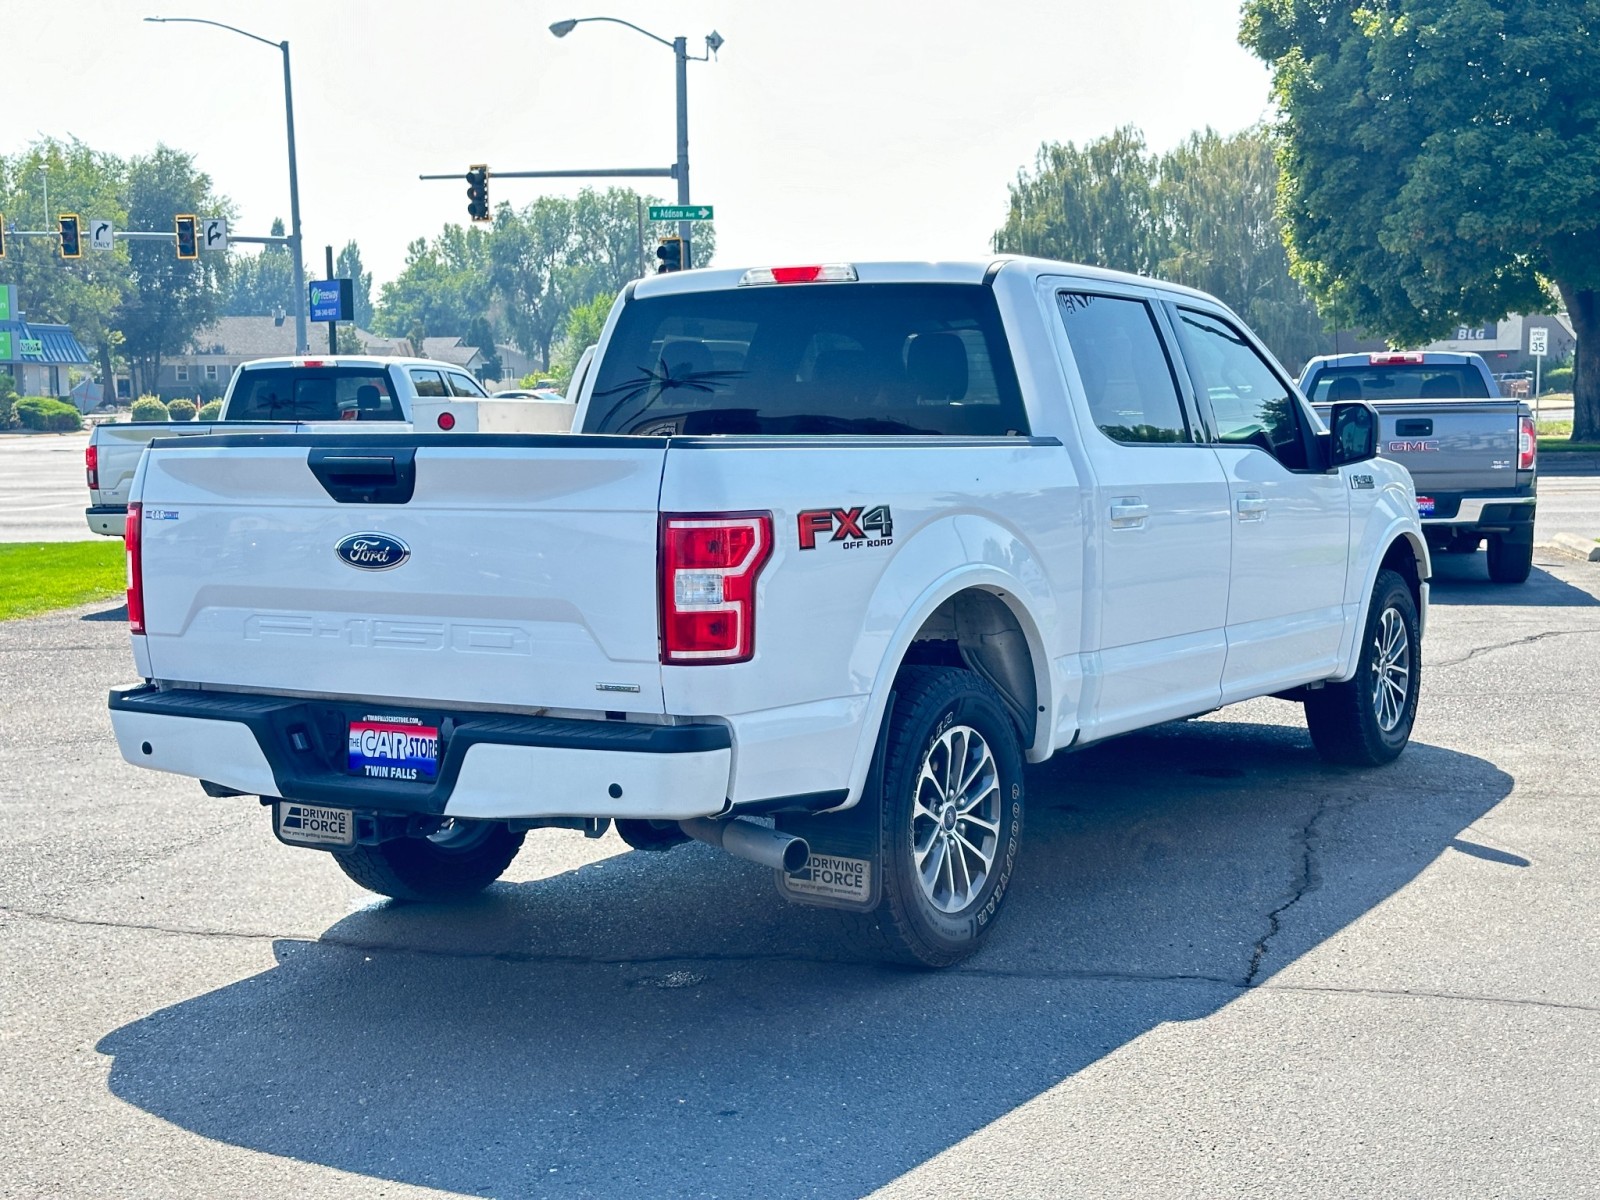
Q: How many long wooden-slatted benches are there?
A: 0